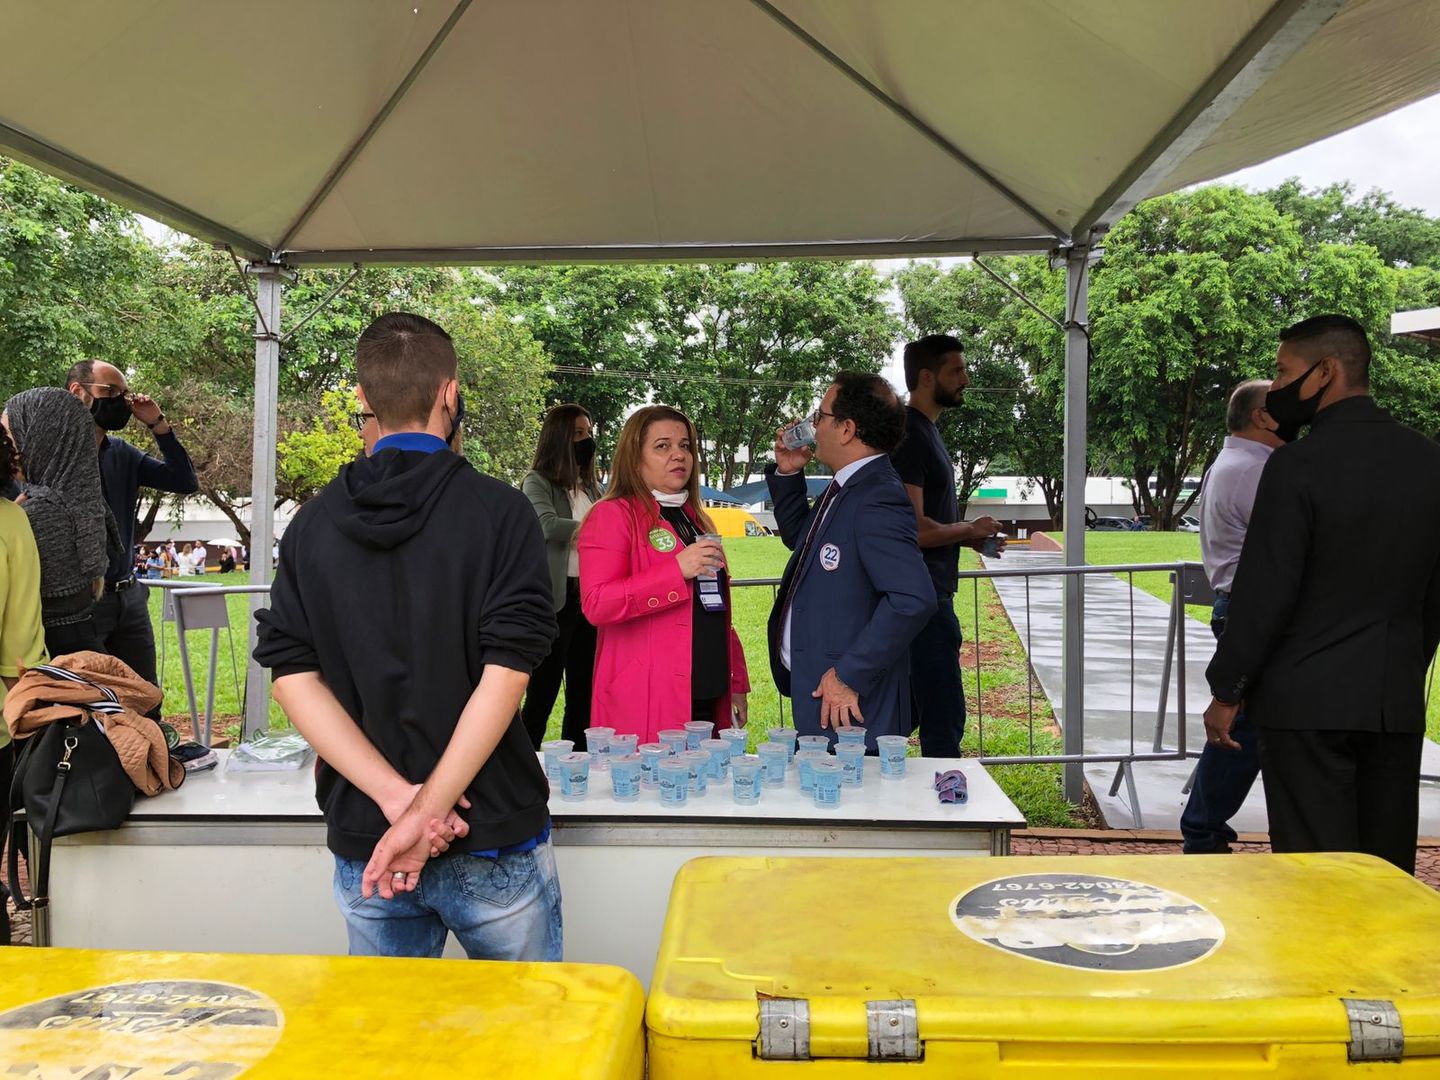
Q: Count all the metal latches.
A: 3